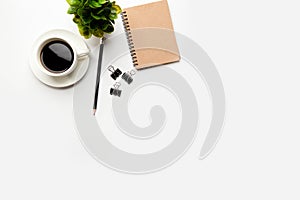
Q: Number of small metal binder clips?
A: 3